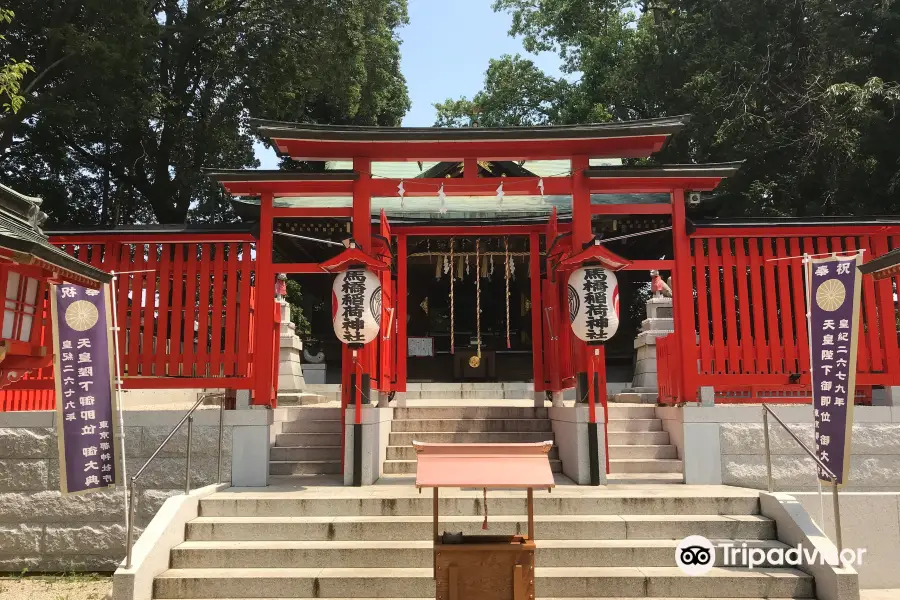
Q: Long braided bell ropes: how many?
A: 3